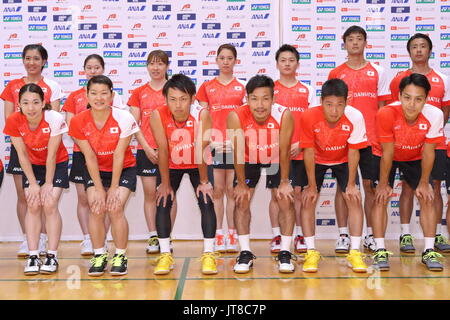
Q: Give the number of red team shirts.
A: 13